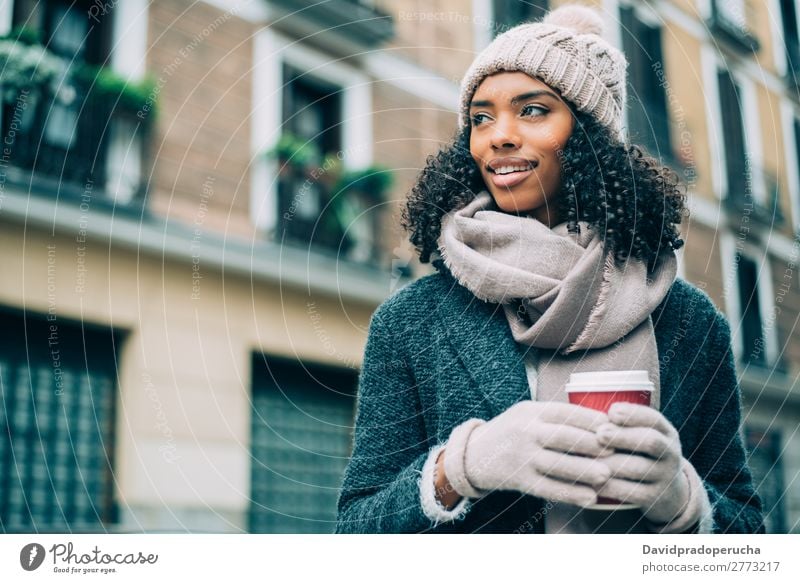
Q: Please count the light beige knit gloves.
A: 2